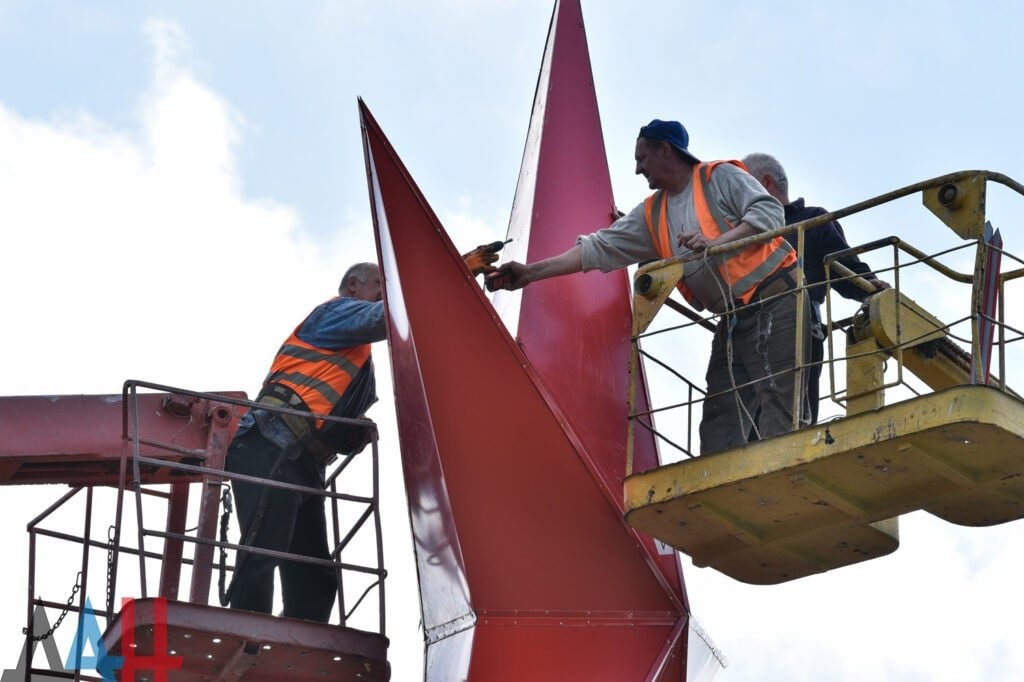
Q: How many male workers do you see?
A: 3